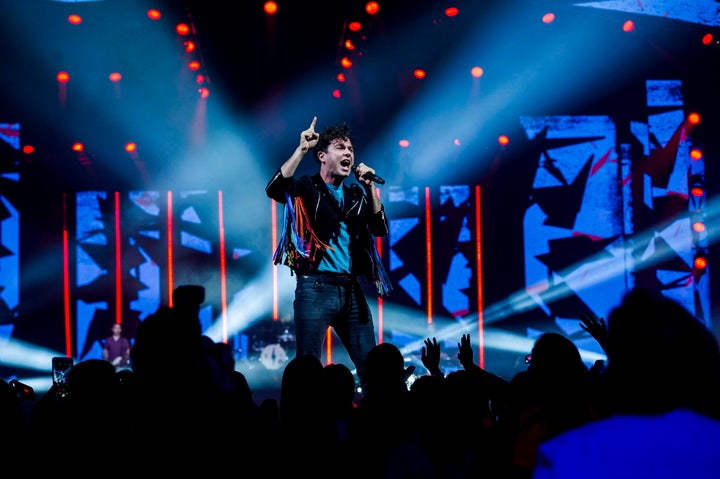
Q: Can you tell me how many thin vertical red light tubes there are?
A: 9